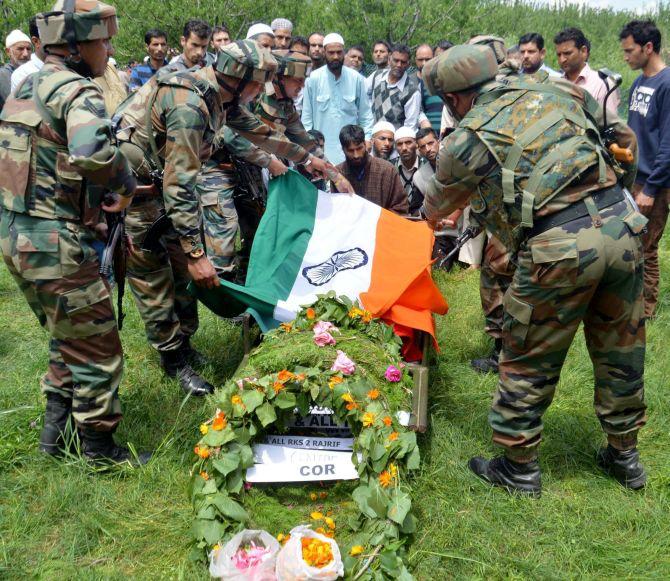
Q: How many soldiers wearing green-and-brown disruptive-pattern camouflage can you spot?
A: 5